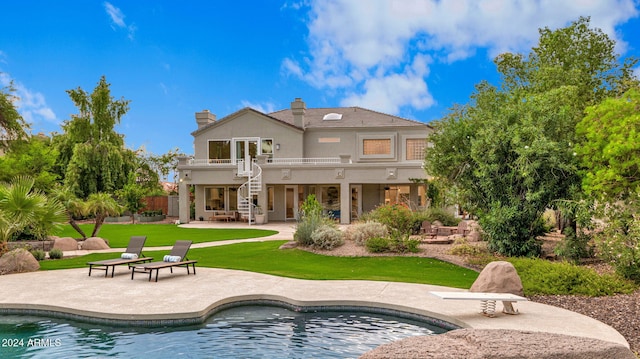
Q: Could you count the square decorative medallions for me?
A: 5